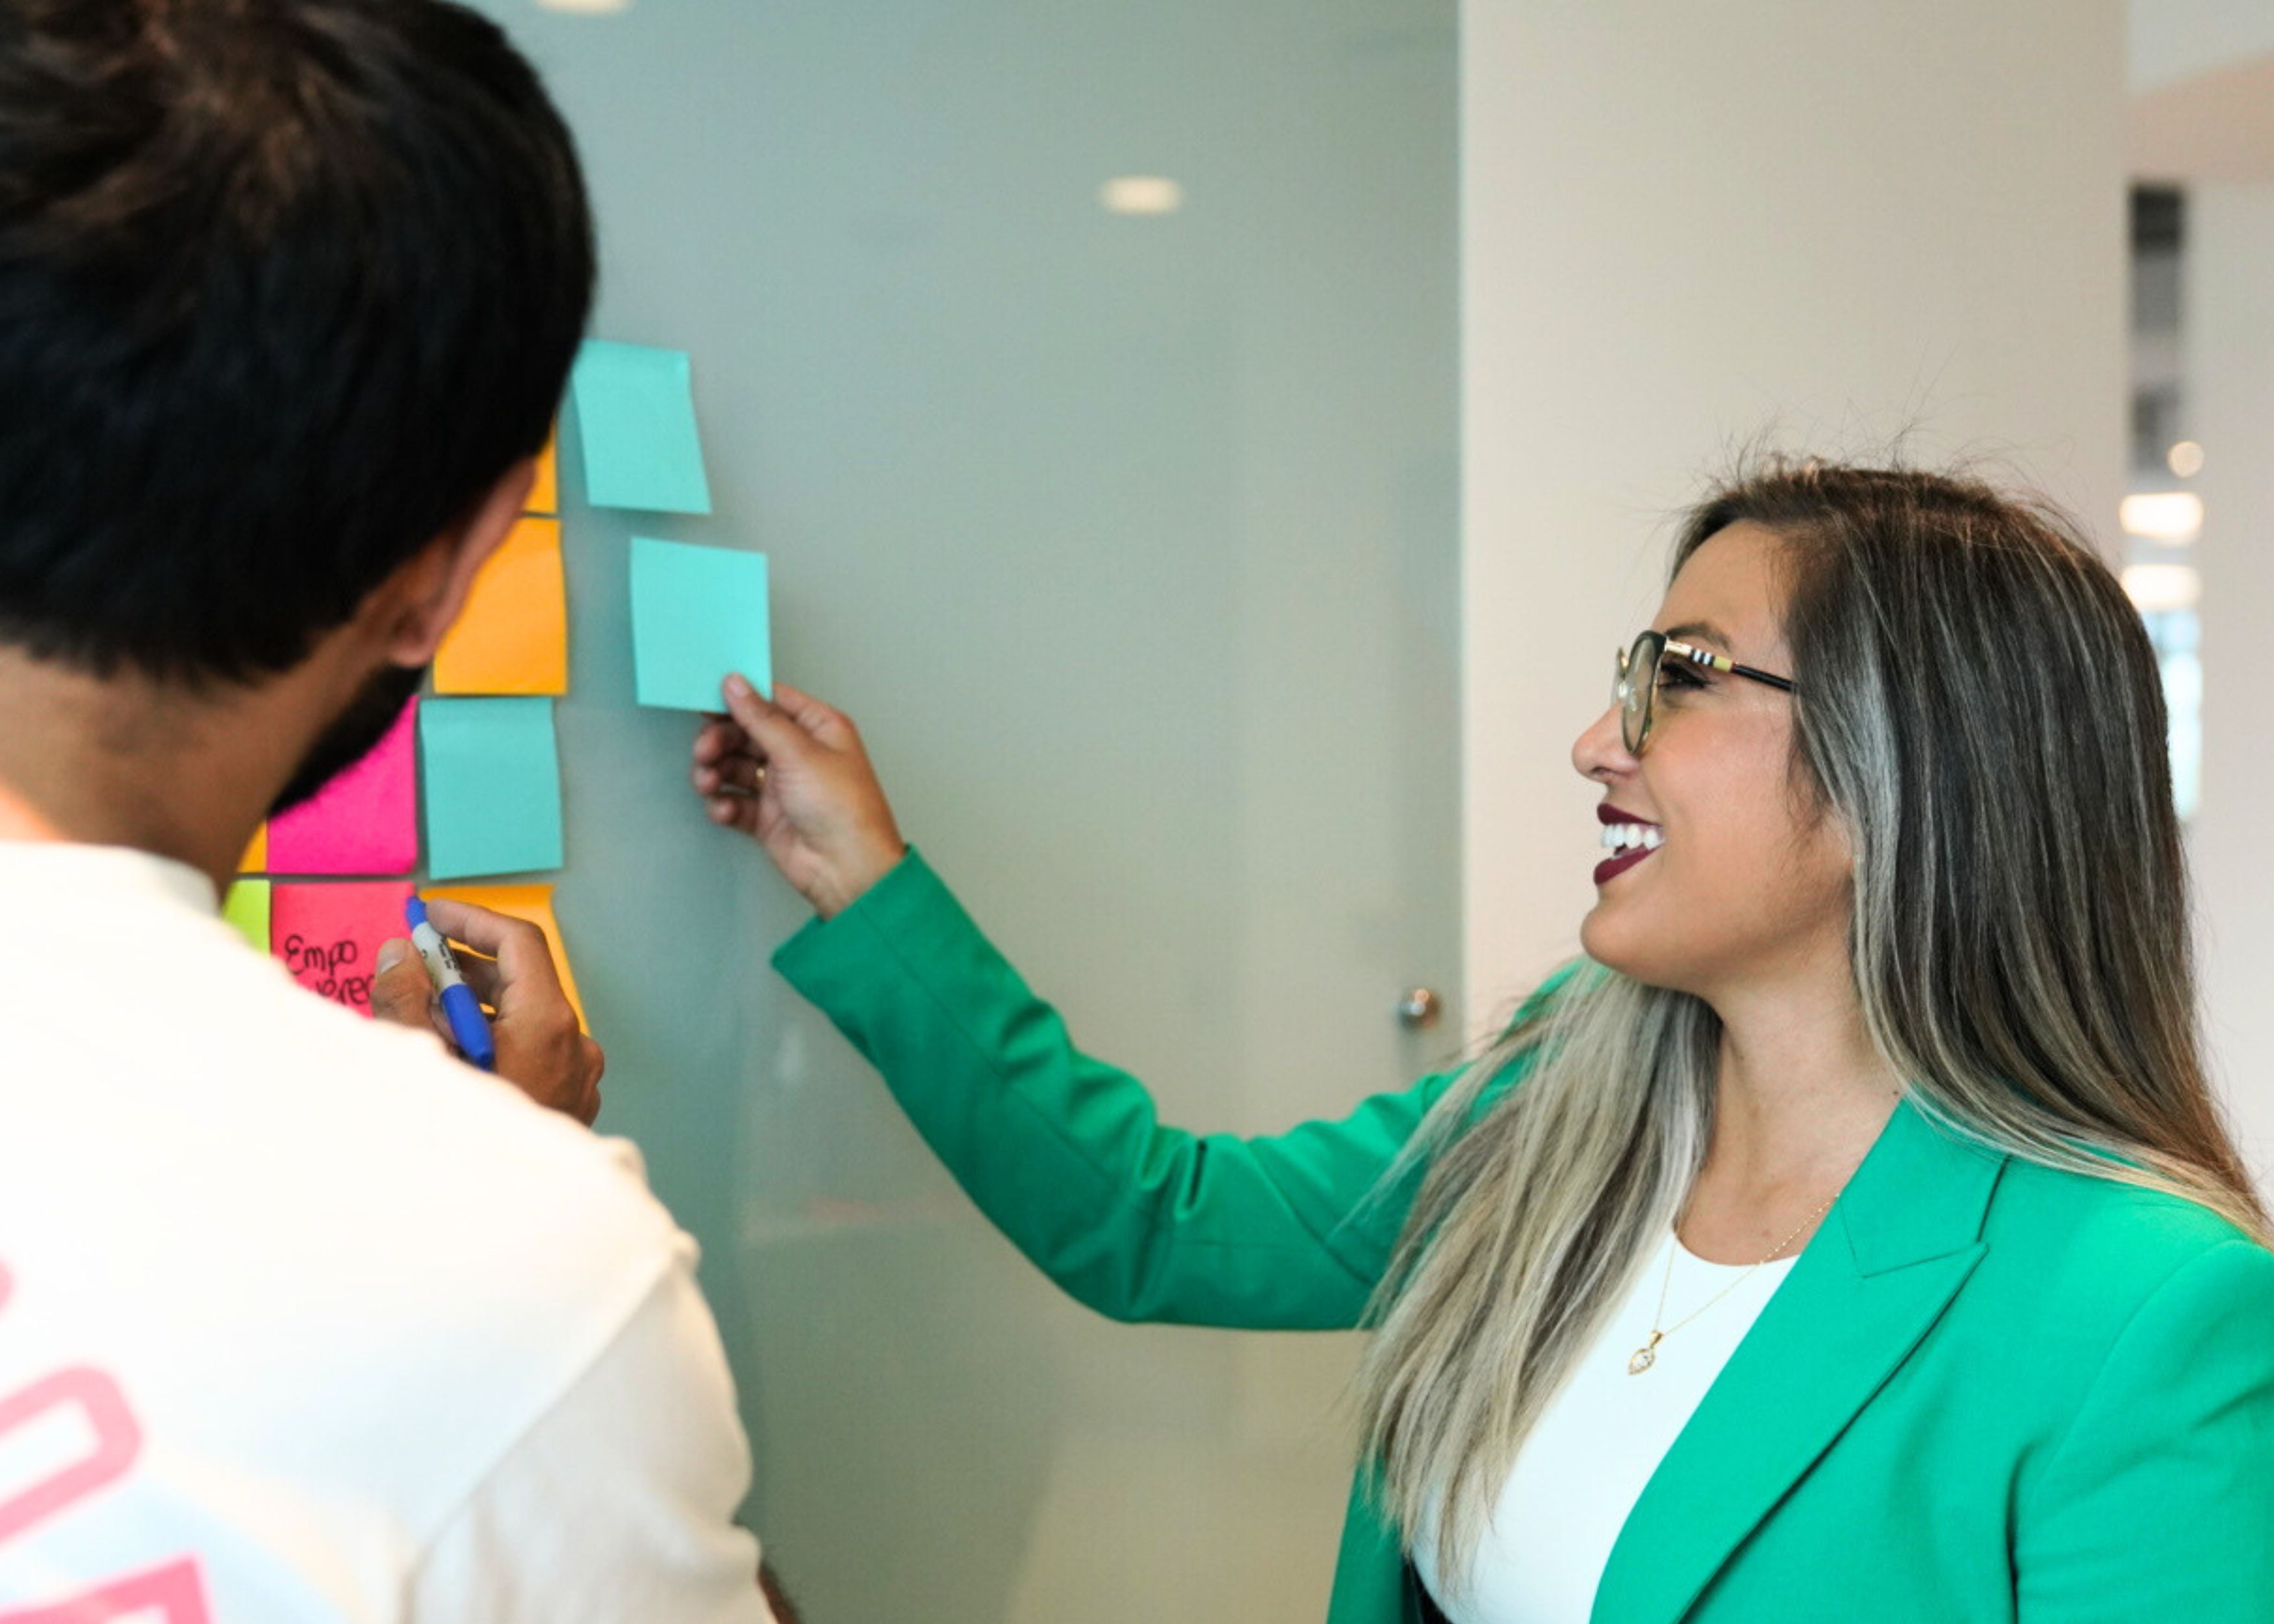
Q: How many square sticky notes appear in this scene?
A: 10